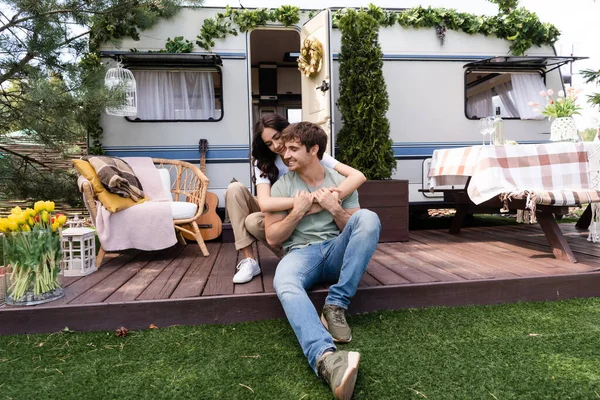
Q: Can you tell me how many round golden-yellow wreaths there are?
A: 1